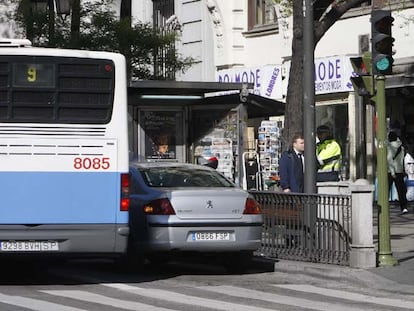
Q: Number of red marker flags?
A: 0